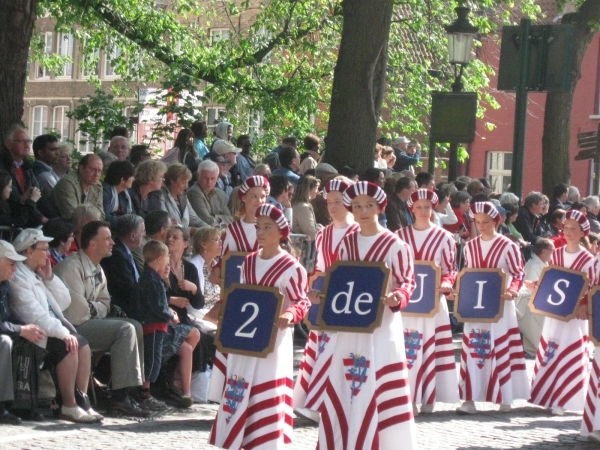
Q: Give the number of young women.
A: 7